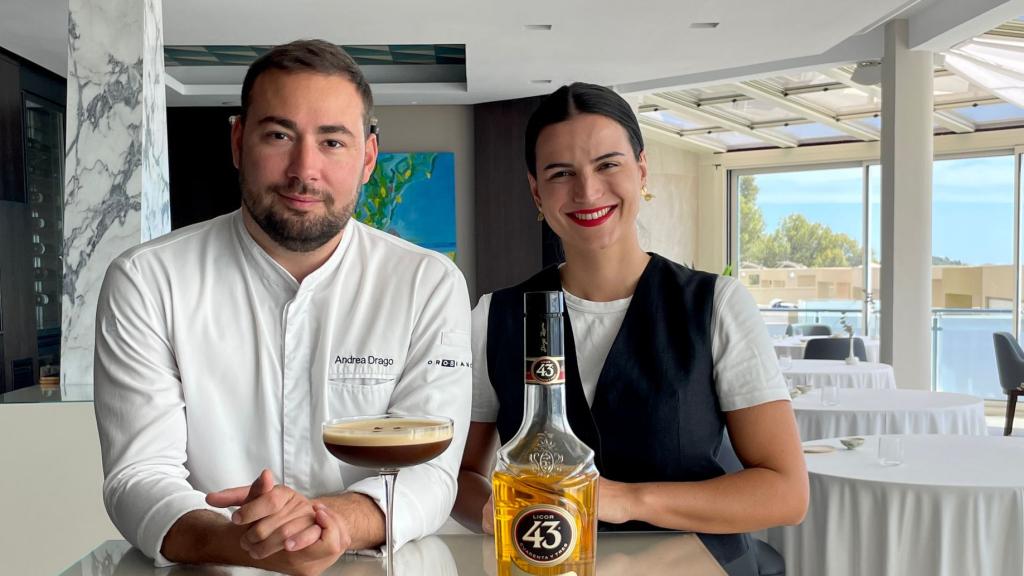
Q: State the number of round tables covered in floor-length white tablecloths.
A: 4